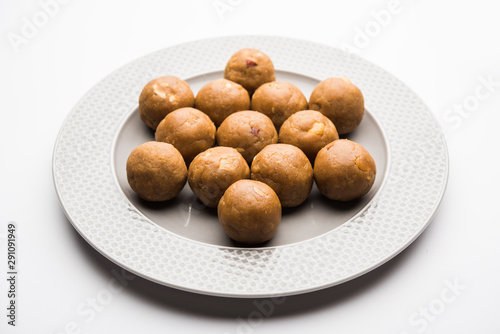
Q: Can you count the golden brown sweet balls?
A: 13